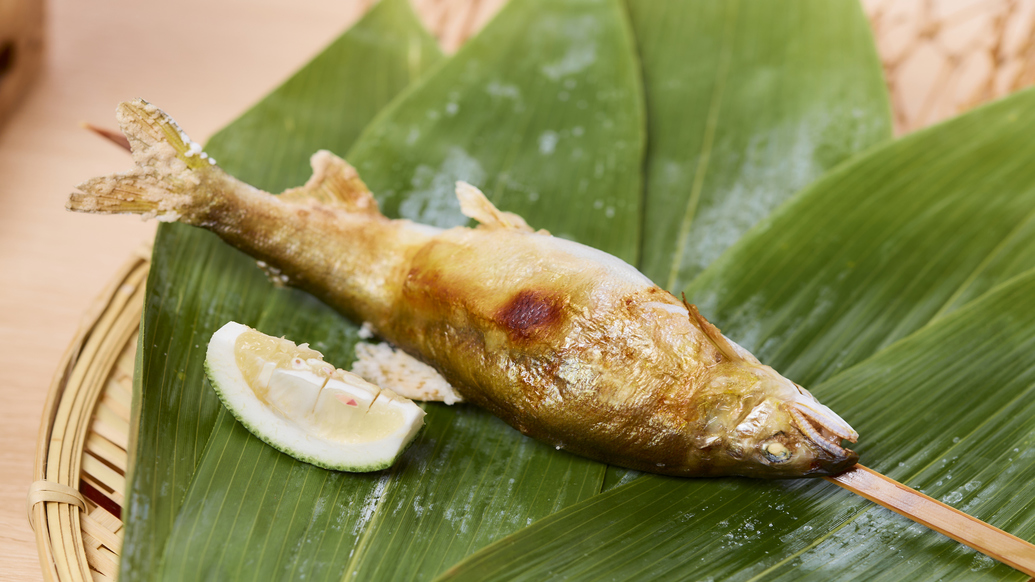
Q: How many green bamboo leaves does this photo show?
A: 5